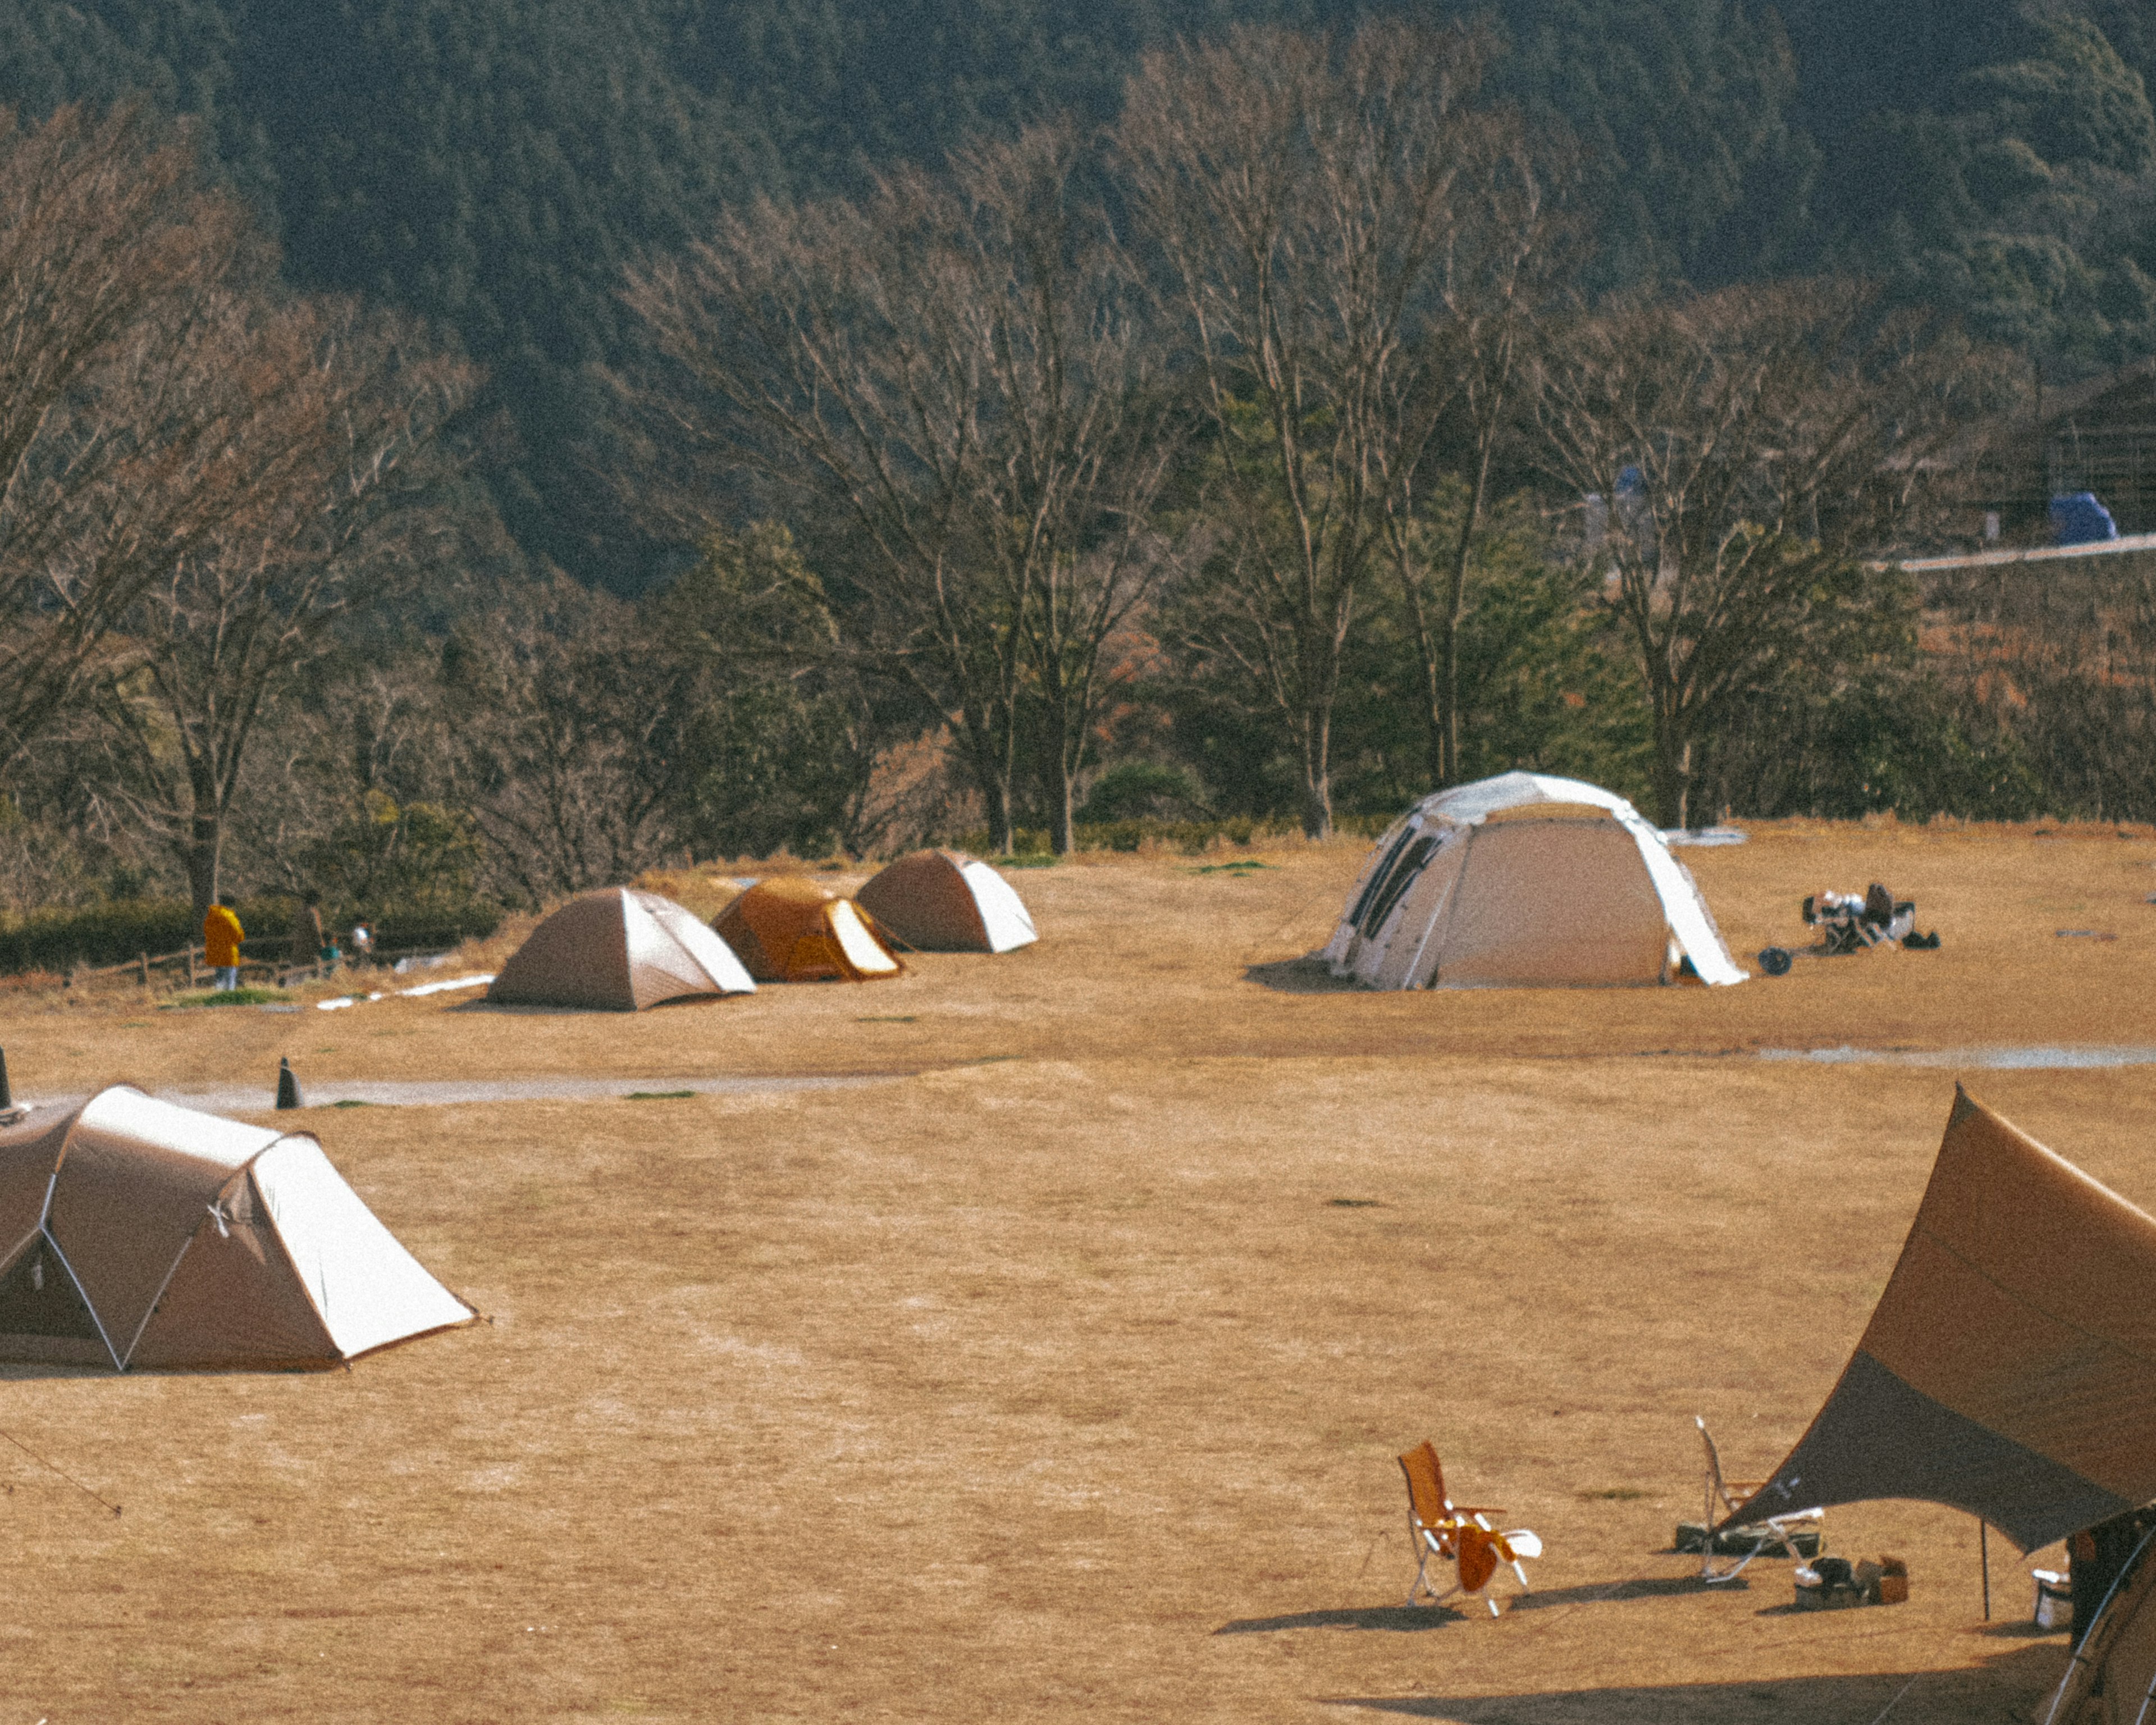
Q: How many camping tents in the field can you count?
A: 6